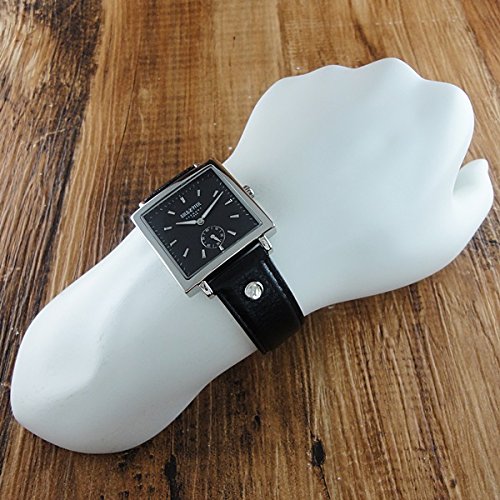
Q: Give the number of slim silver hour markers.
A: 12